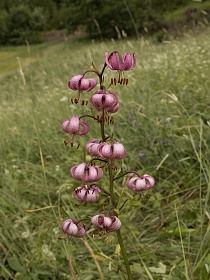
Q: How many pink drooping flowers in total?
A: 11